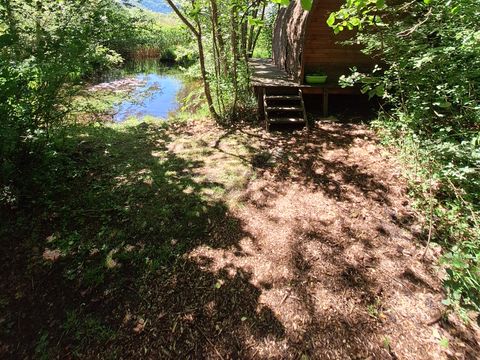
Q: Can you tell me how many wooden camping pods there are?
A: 1